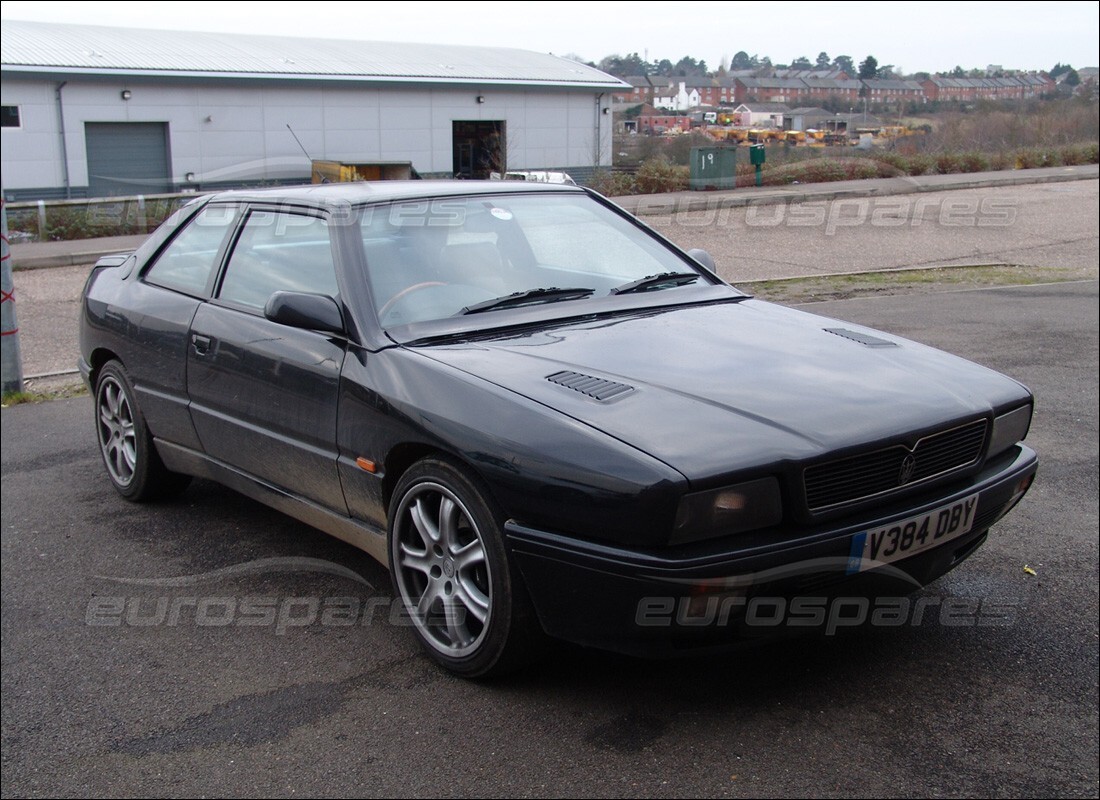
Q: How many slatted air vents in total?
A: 2